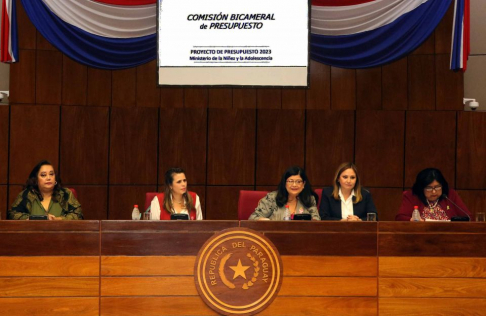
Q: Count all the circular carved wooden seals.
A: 1